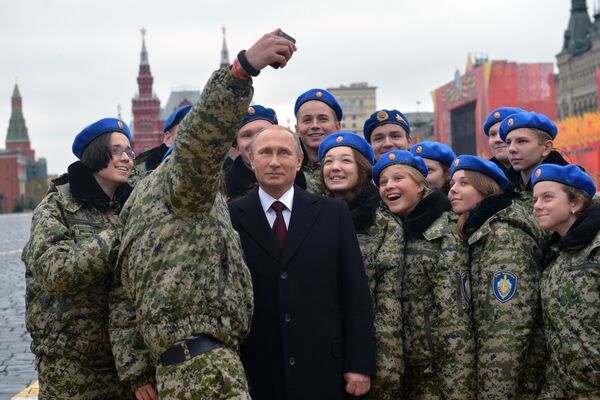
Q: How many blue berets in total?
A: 13